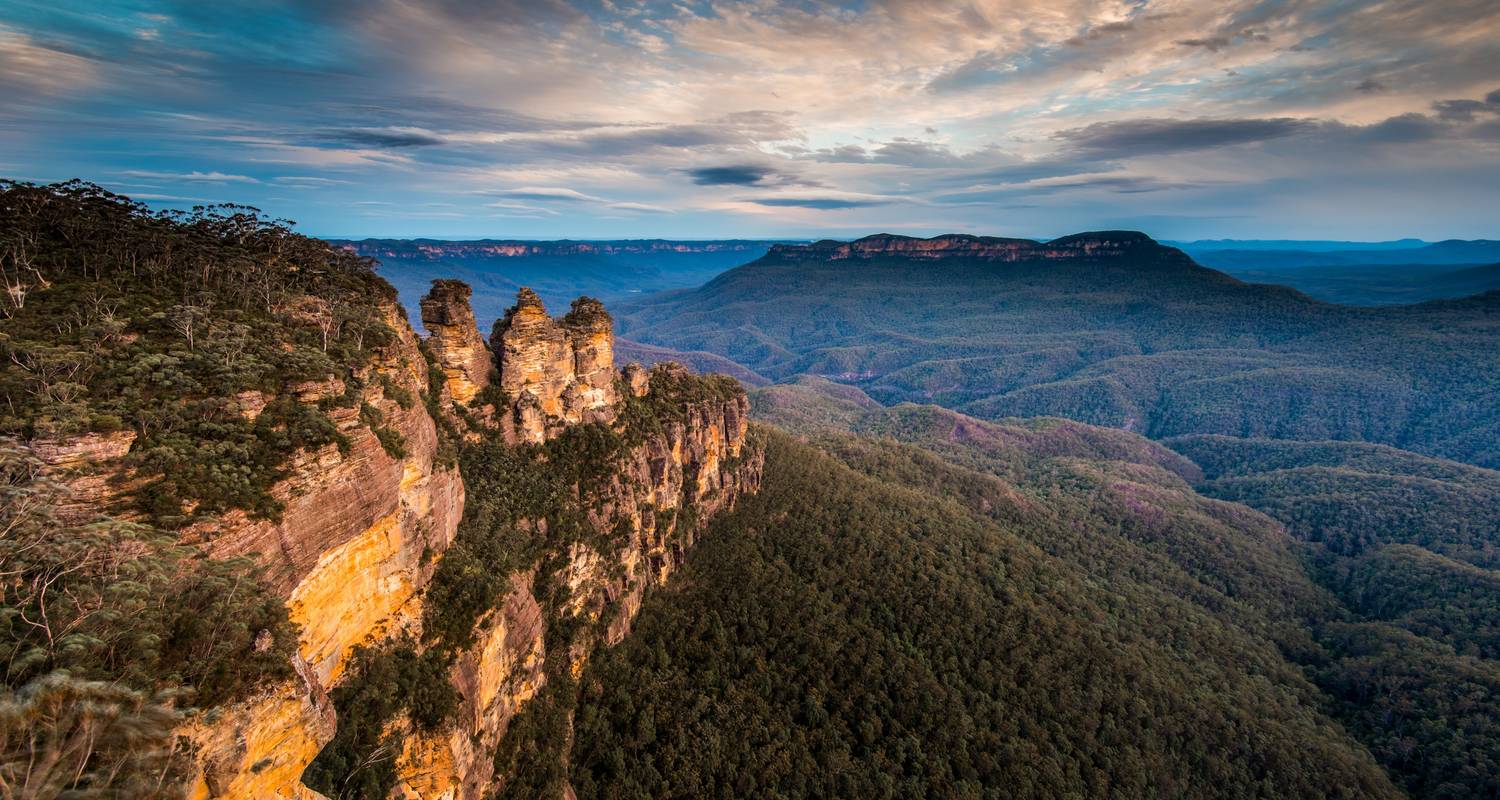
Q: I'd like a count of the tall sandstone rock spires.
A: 3